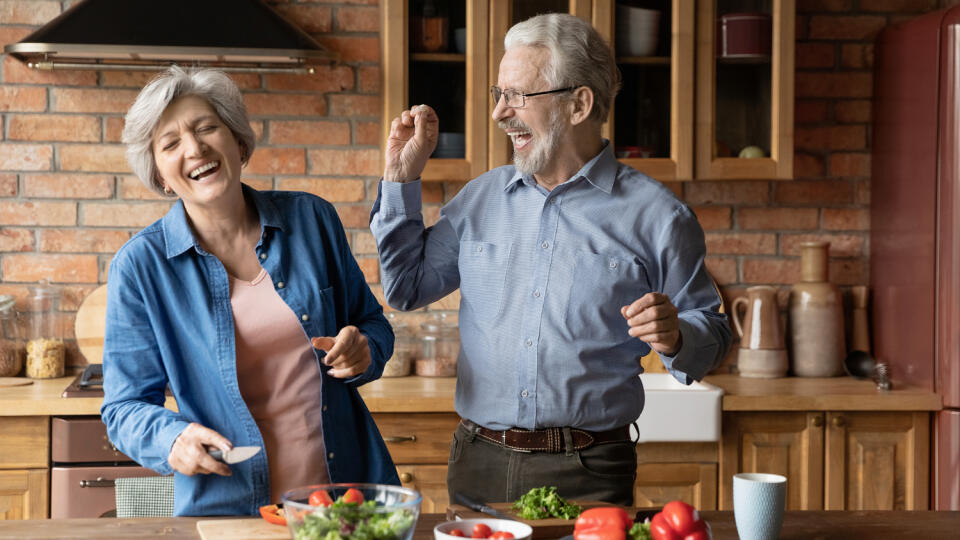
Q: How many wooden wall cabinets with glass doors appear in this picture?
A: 4